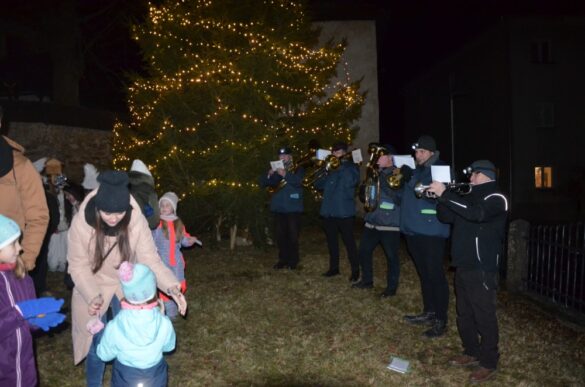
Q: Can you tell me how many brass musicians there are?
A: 5